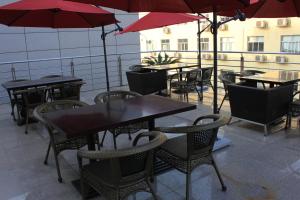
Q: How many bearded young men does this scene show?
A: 0